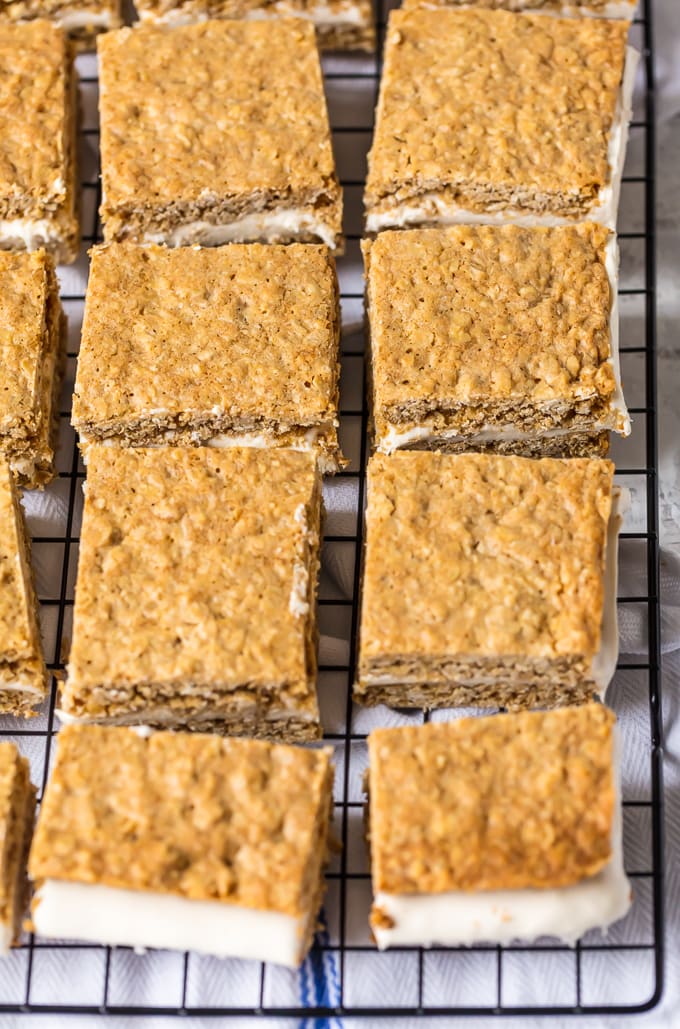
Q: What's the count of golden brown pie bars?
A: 15